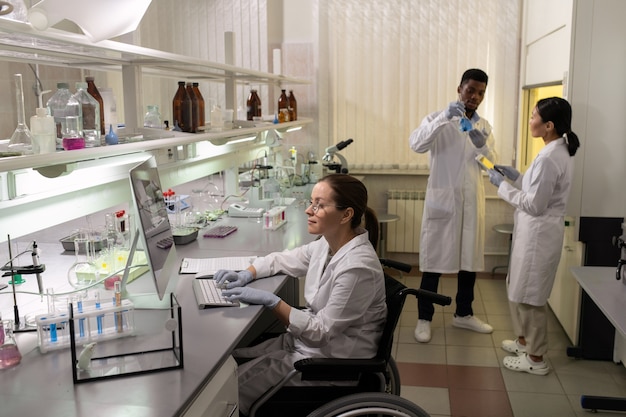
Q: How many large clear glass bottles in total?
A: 2